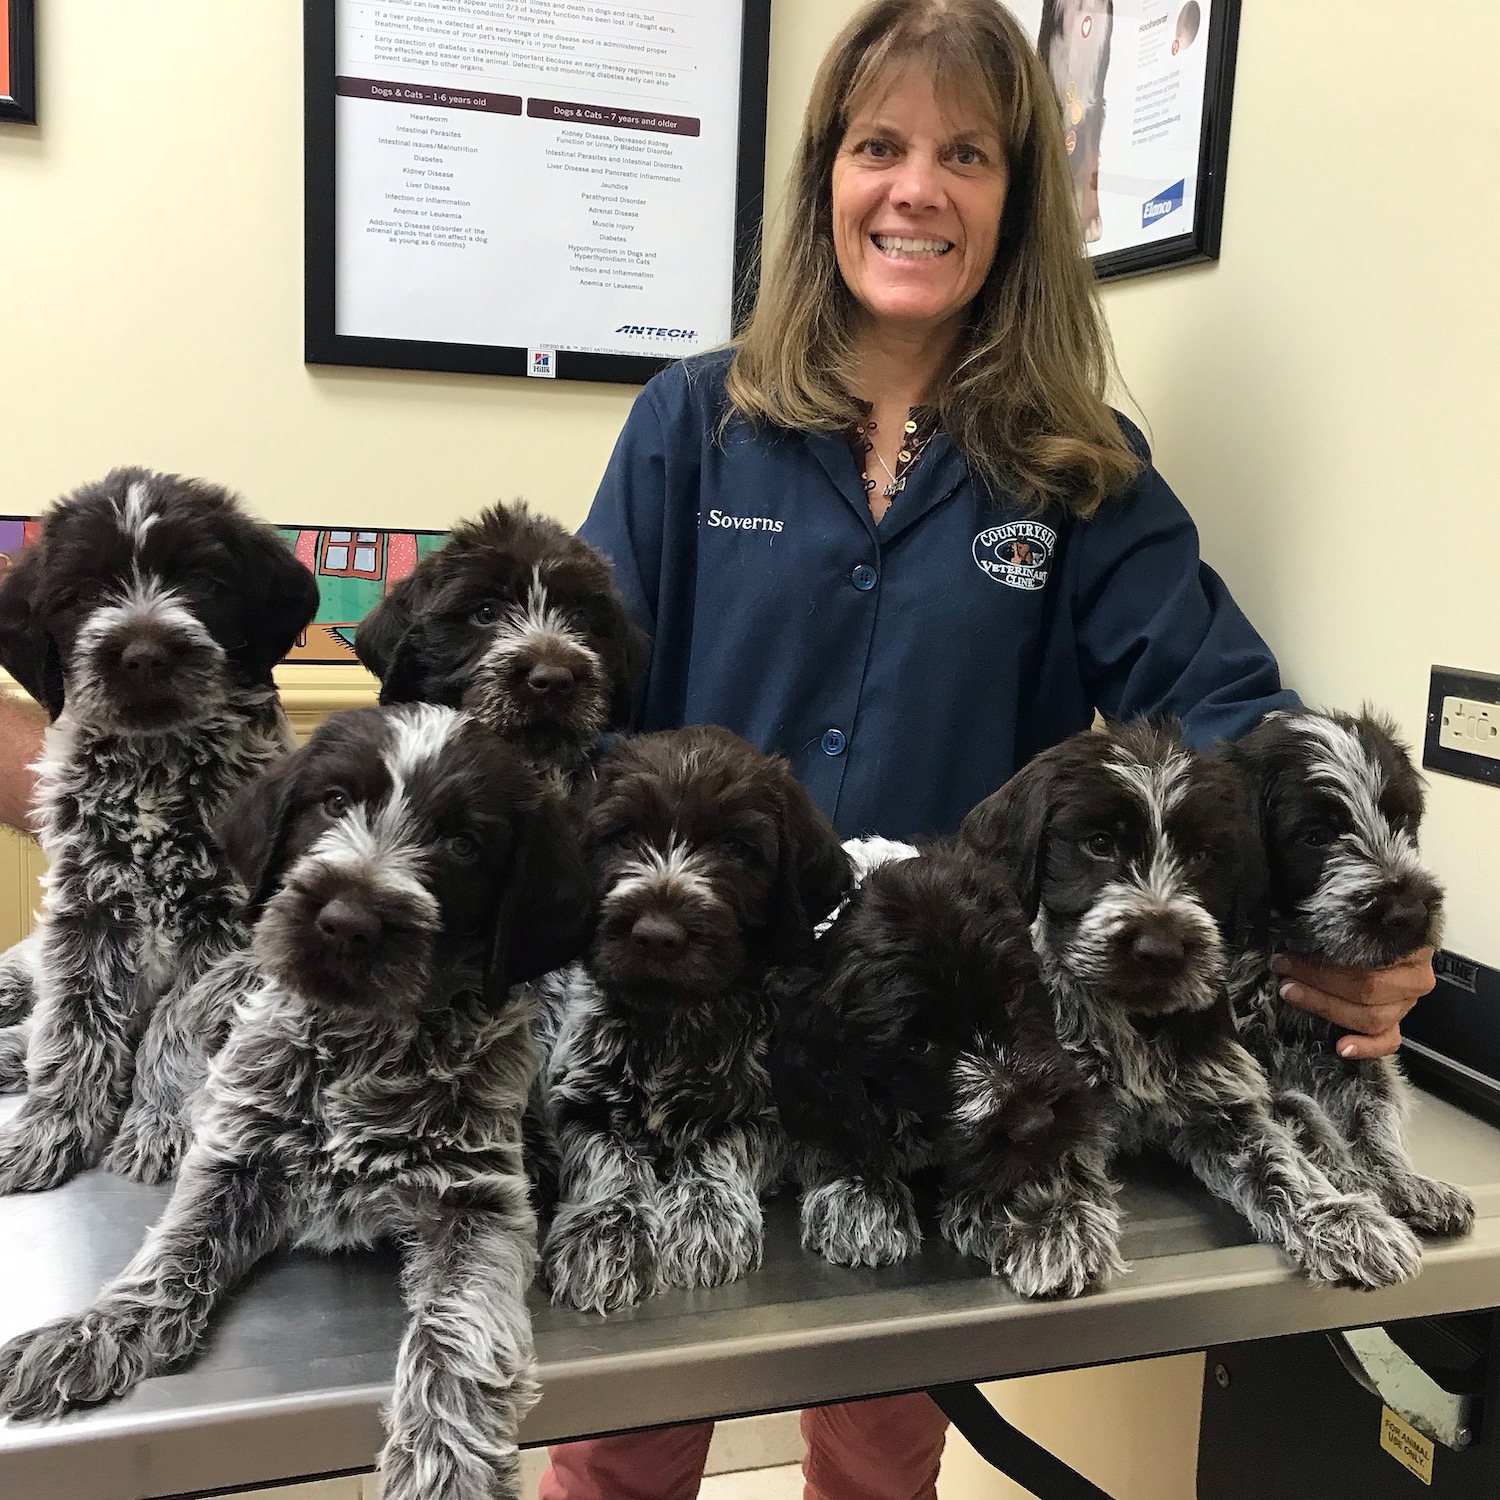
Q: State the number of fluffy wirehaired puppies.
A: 7